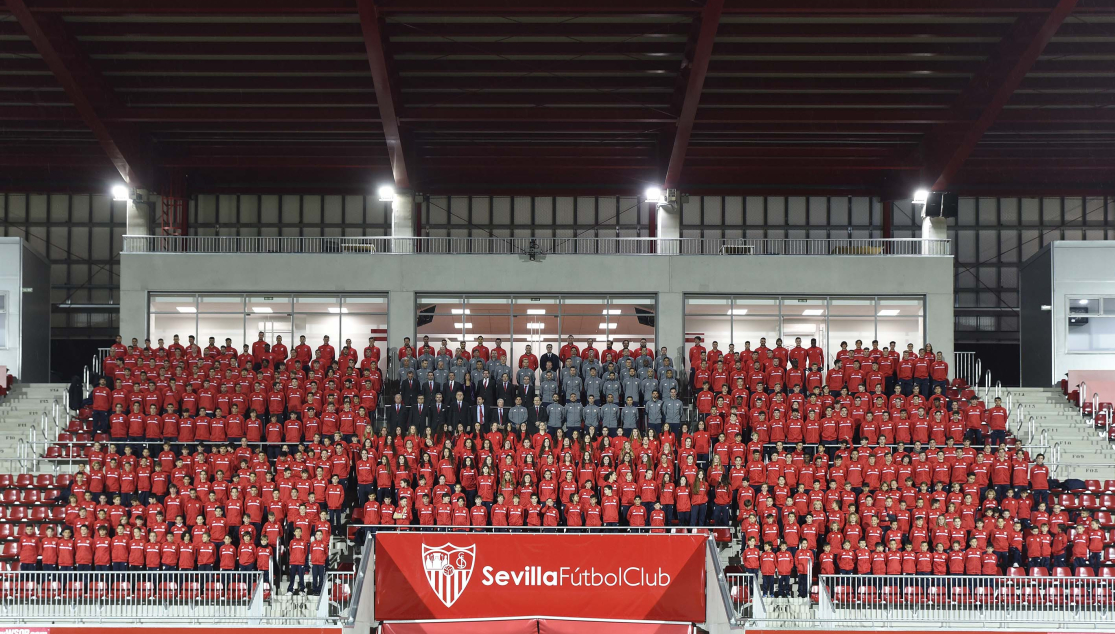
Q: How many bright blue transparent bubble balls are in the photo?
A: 0